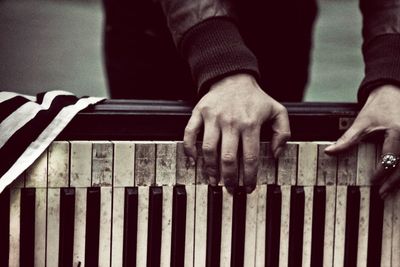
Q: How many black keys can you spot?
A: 14